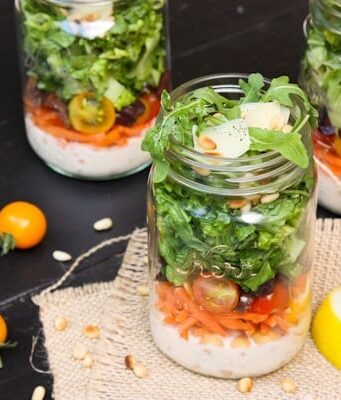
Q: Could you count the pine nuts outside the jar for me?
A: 12